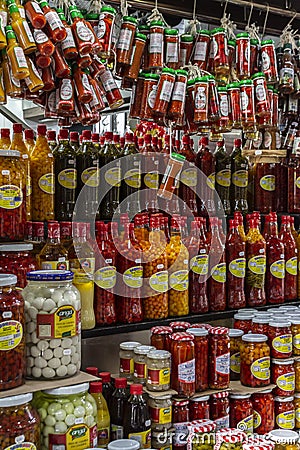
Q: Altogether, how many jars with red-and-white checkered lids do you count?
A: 10